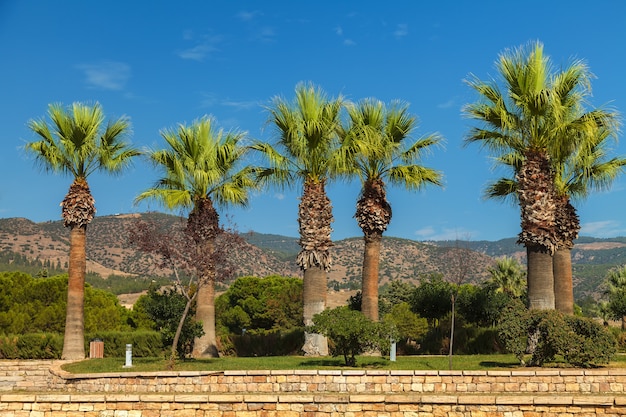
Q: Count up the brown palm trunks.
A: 6